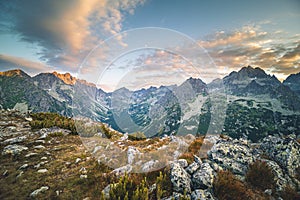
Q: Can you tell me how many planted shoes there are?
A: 0